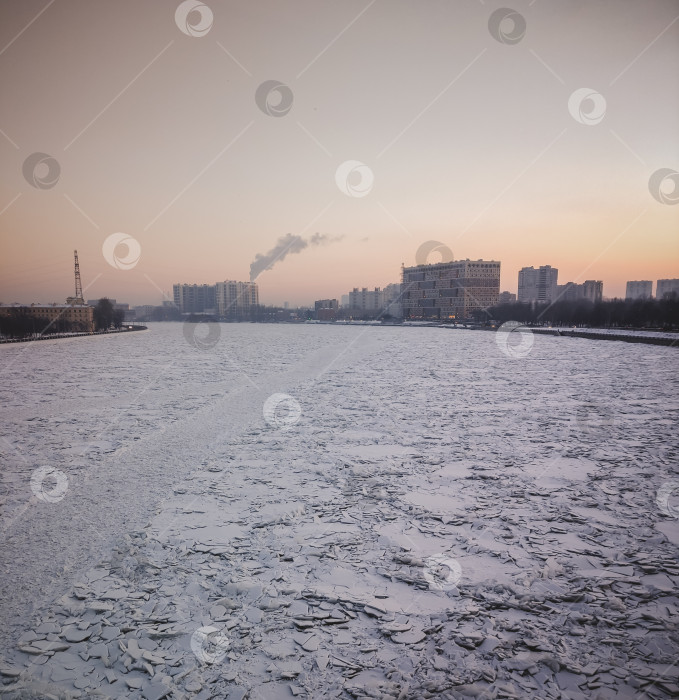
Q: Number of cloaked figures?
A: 0